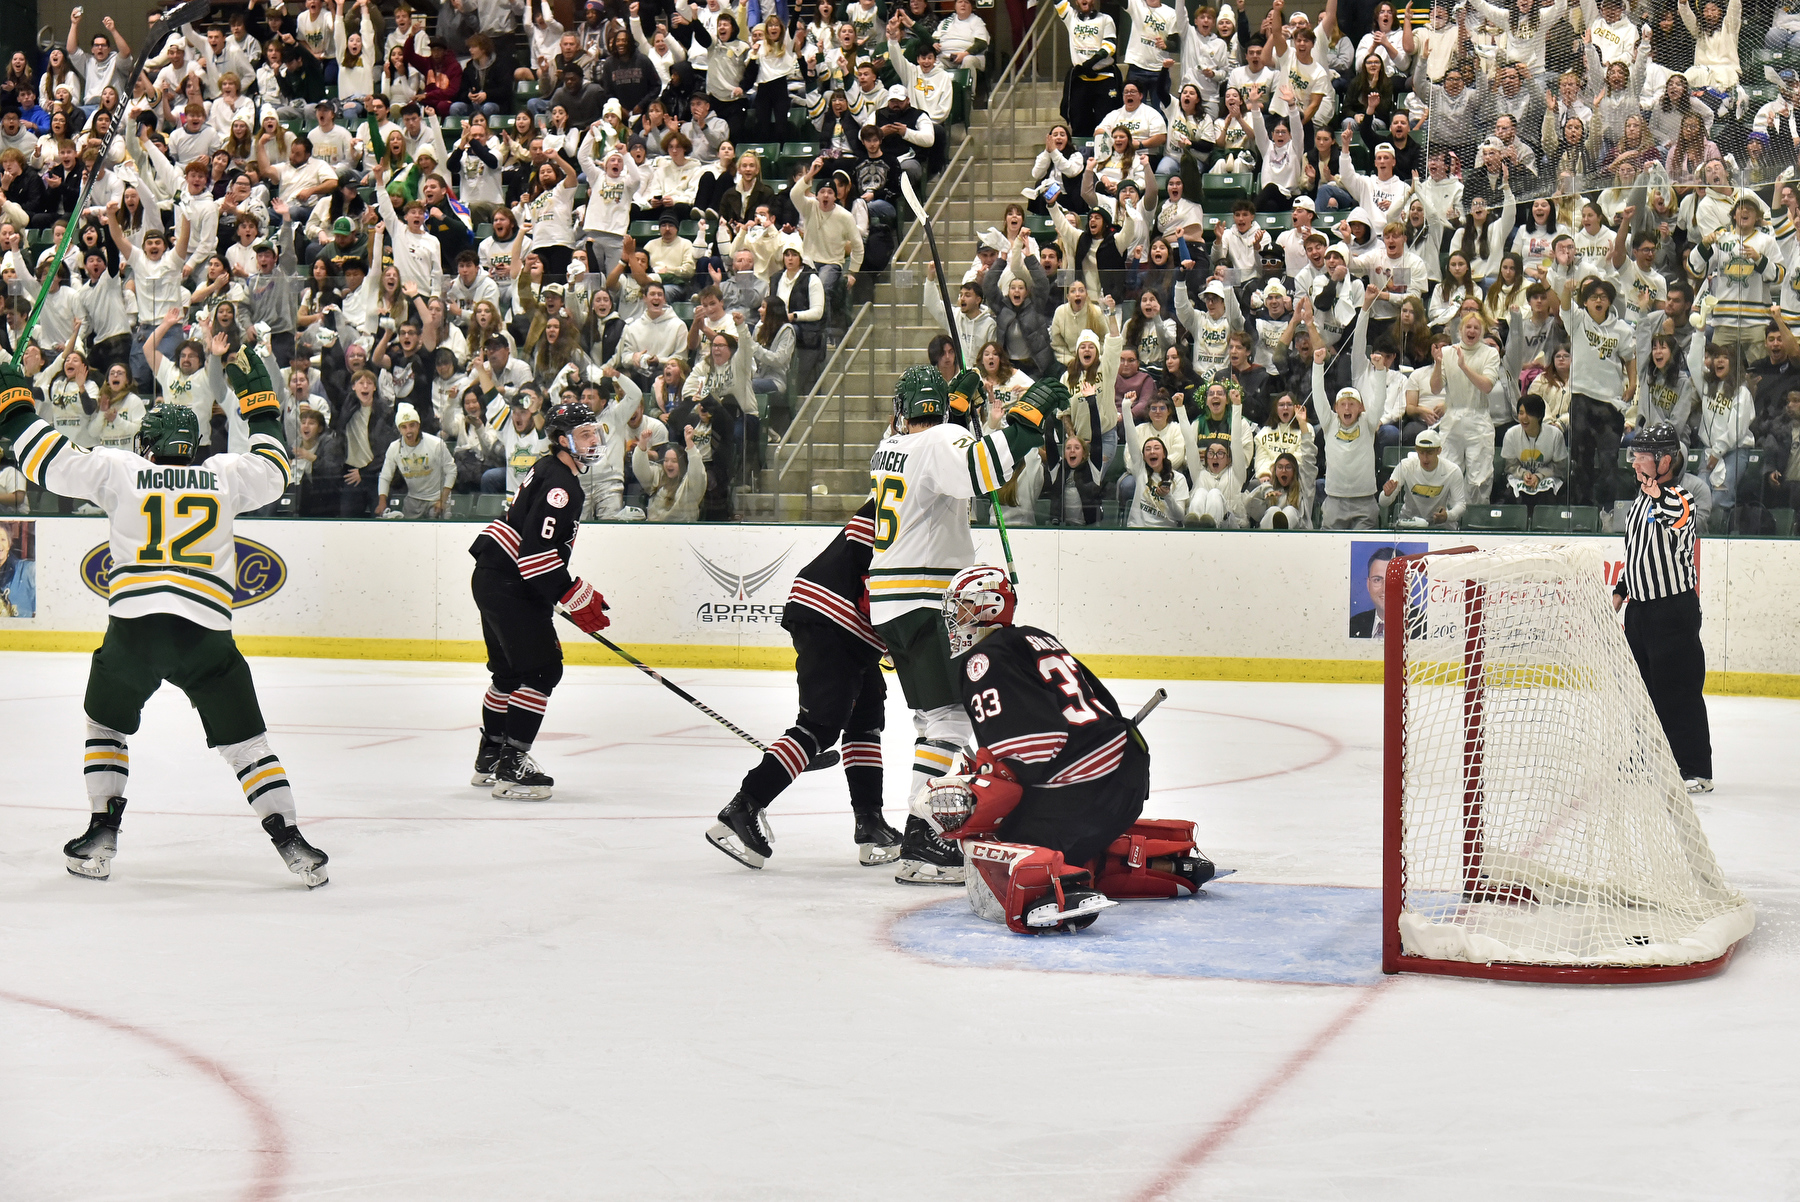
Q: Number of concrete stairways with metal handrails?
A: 1